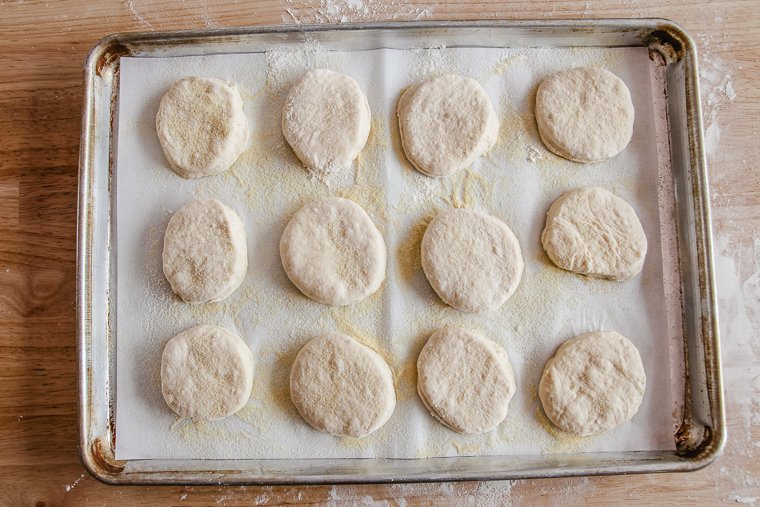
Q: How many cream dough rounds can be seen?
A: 12